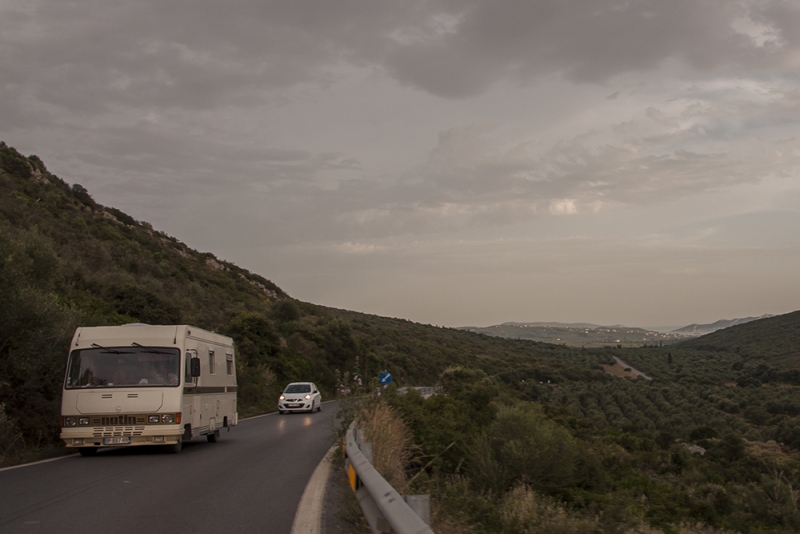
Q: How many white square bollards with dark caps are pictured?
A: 0